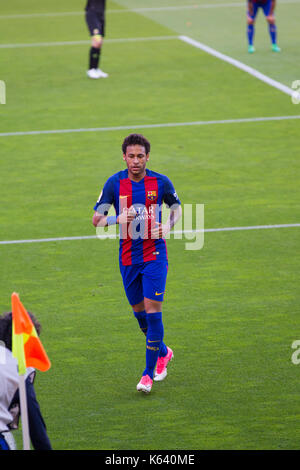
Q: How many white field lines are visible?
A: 5